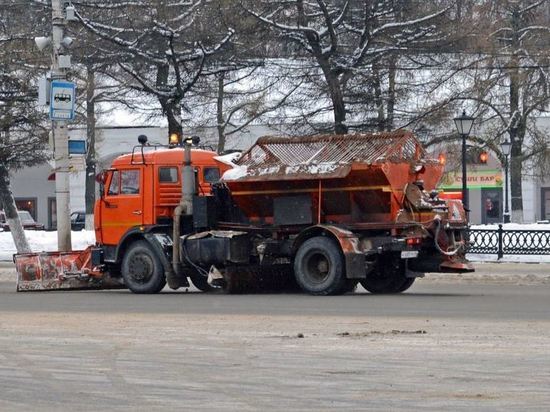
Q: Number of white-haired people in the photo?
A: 0